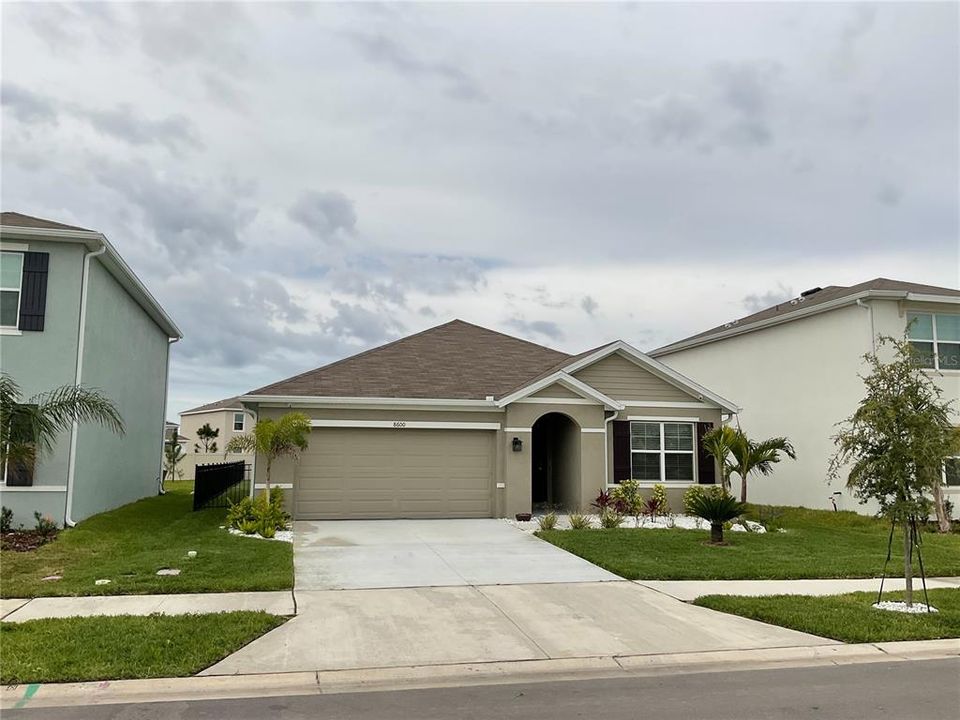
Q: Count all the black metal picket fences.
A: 1